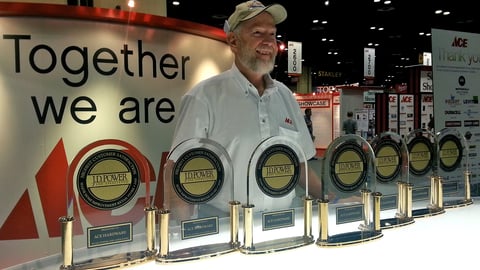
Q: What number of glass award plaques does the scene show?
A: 7